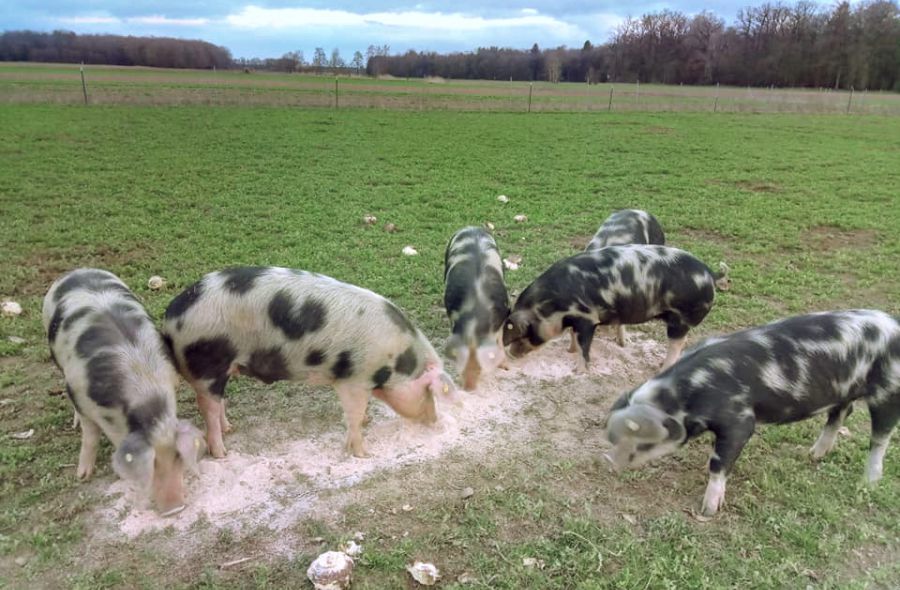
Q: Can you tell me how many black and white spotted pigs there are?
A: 6